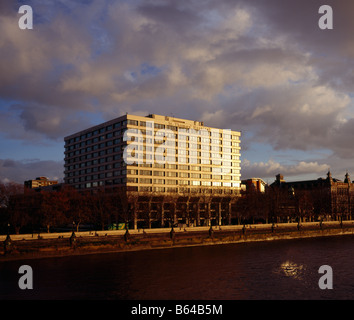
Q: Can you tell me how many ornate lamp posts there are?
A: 10